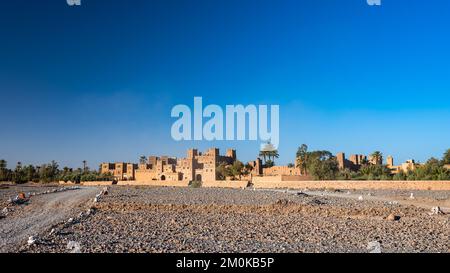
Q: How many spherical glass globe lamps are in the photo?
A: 0